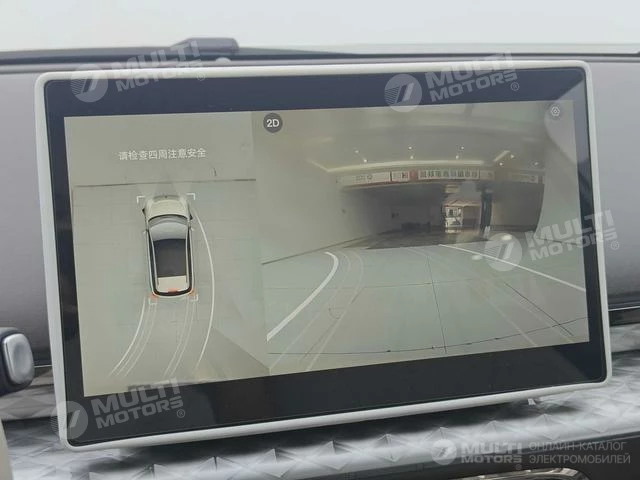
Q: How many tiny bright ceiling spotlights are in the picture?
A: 9